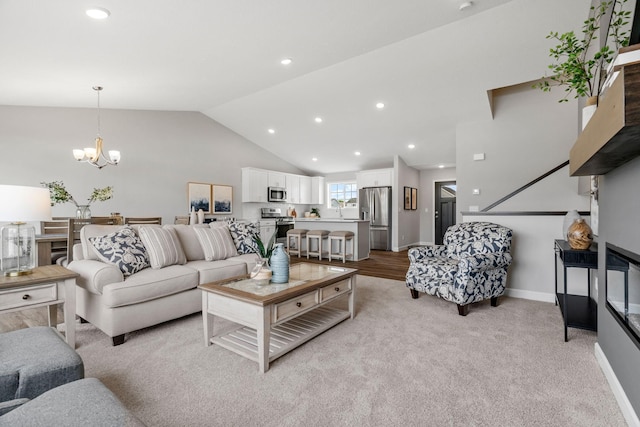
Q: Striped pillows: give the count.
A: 2